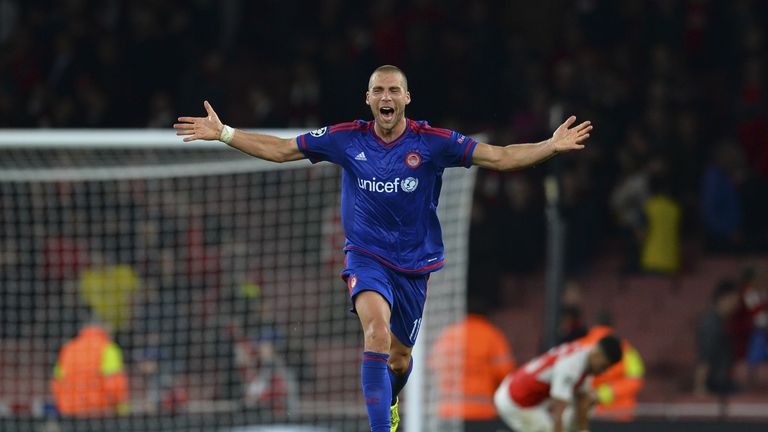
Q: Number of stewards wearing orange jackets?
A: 3